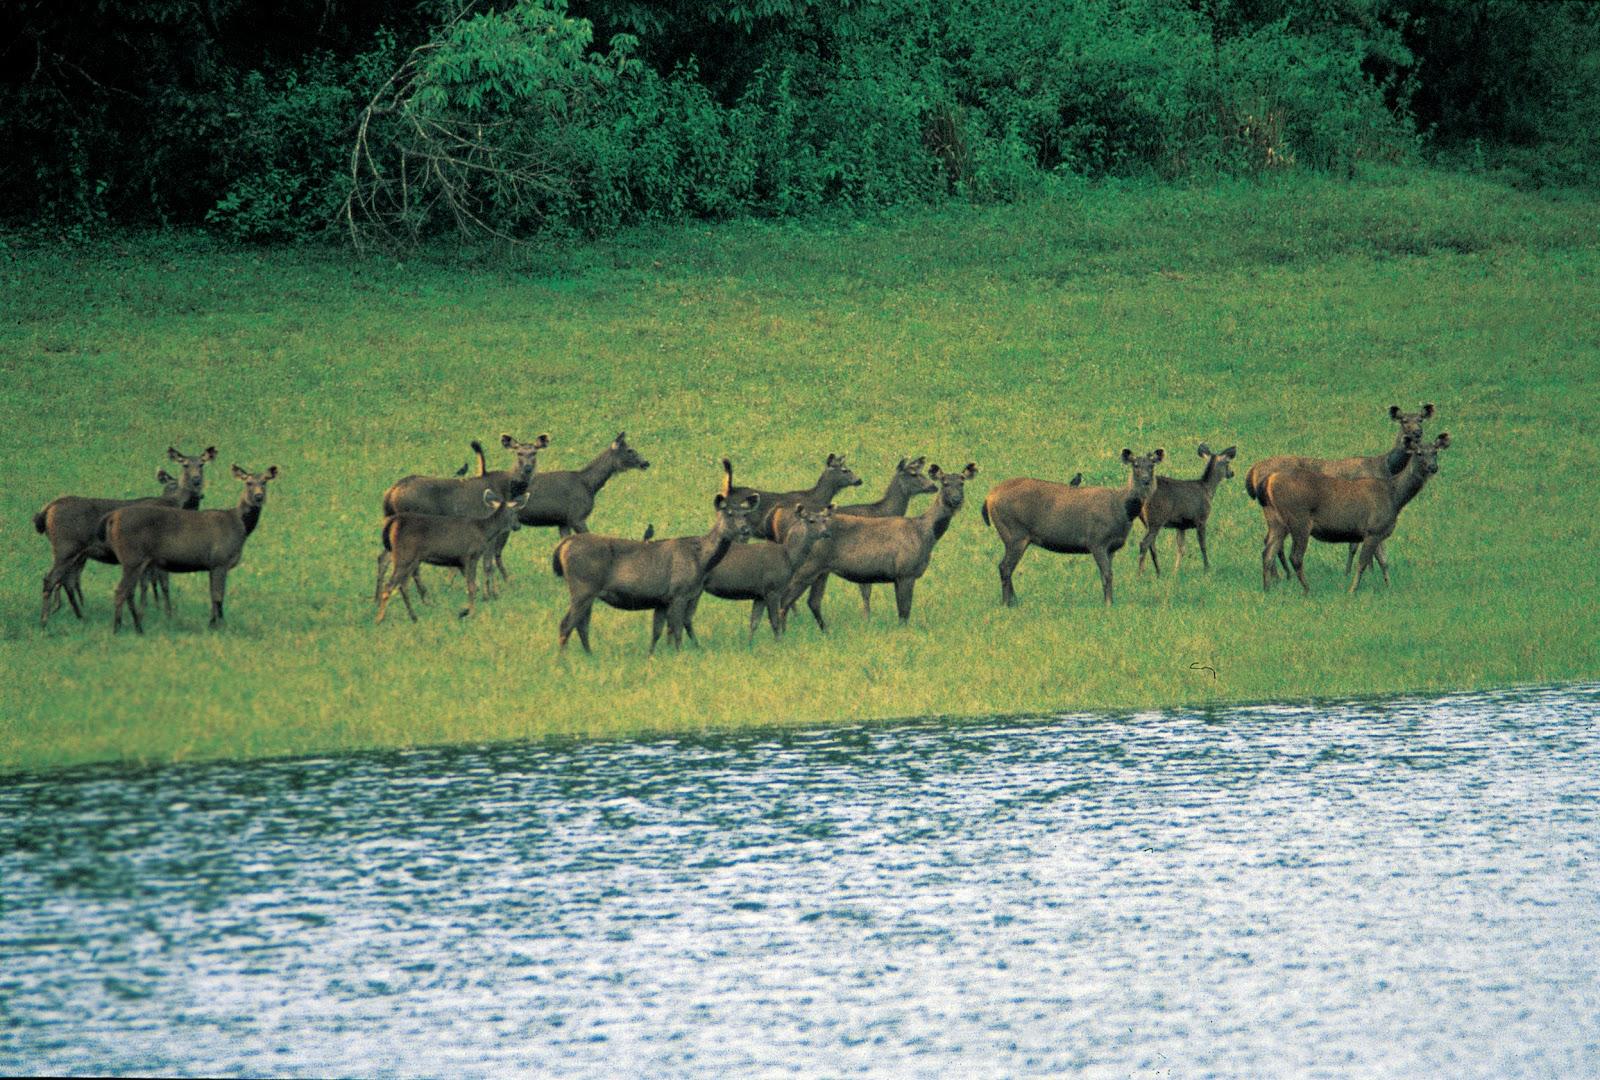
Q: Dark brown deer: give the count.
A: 15